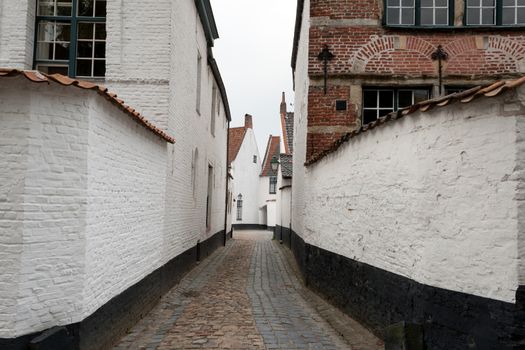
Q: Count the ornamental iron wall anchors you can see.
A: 2